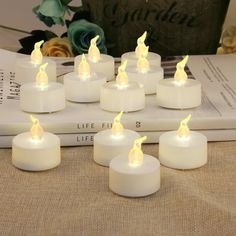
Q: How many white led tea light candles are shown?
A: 12